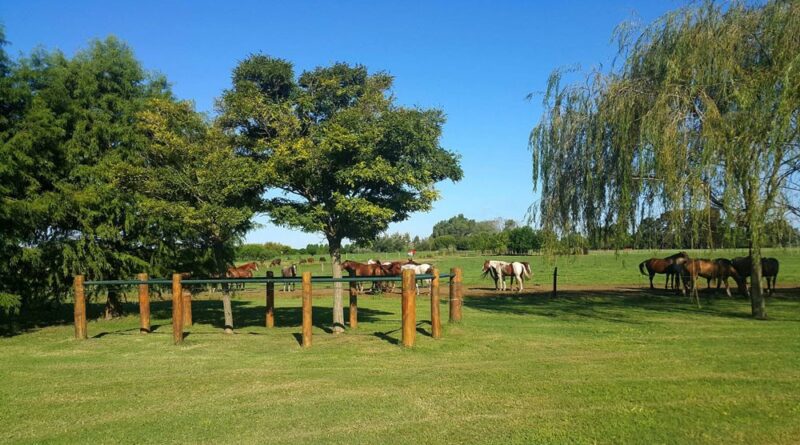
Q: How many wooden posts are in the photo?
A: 11